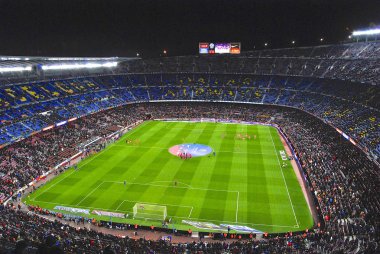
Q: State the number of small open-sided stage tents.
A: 0